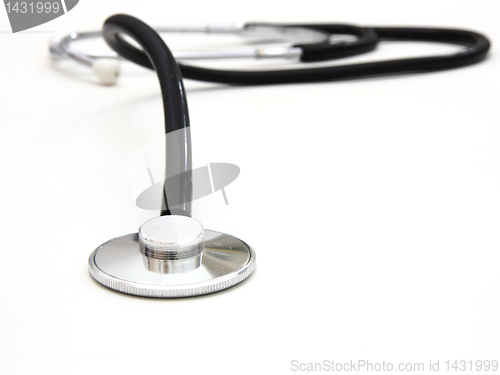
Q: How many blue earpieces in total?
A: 0